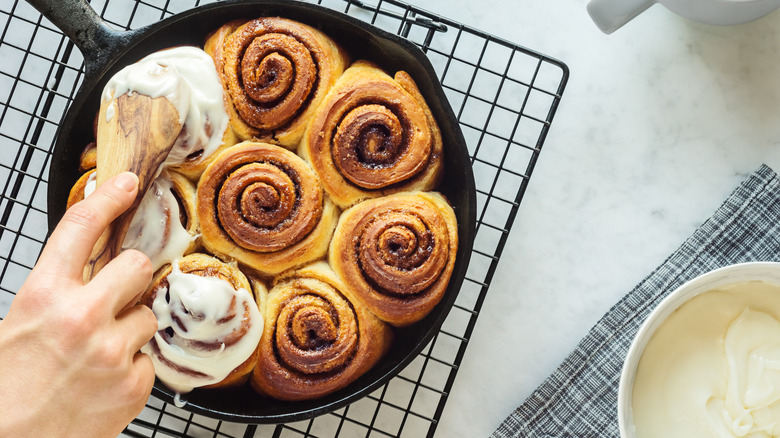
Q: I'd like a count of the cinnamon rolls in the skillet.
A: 8